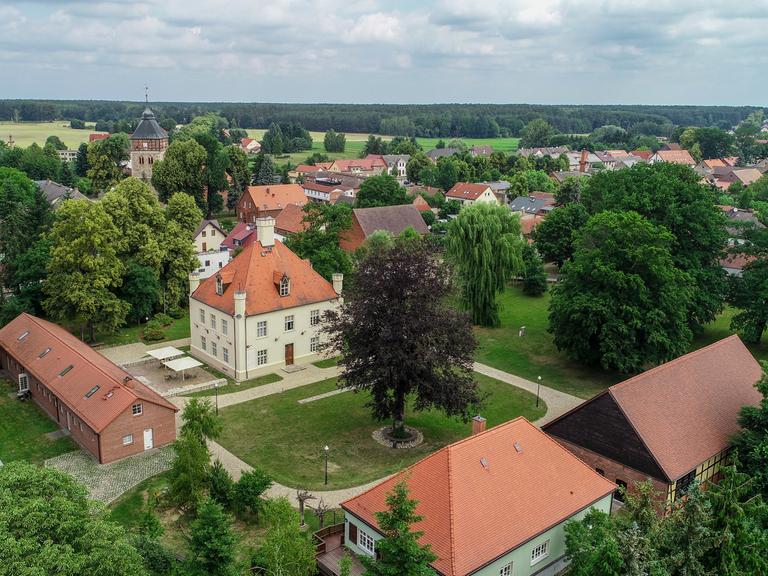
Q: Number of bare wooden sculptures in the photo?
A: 2